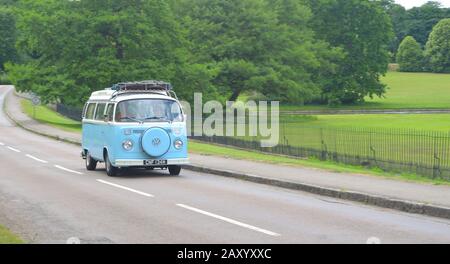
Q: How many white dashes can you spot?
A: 6